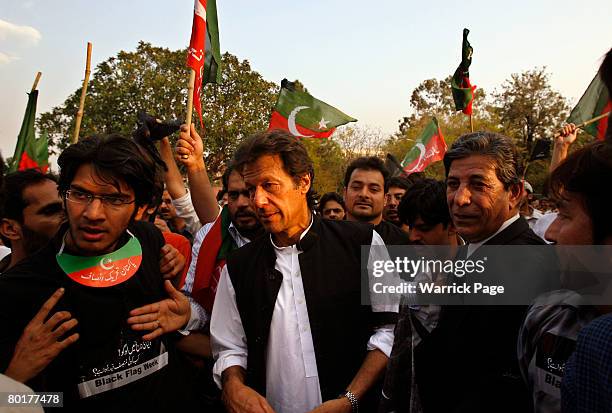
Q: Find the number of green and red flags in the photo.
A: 6